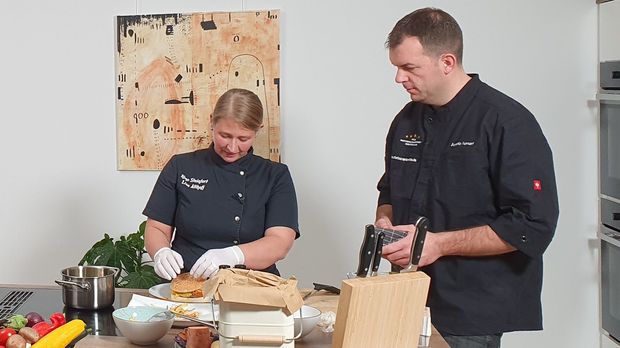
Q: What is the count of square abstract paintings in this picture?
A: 1